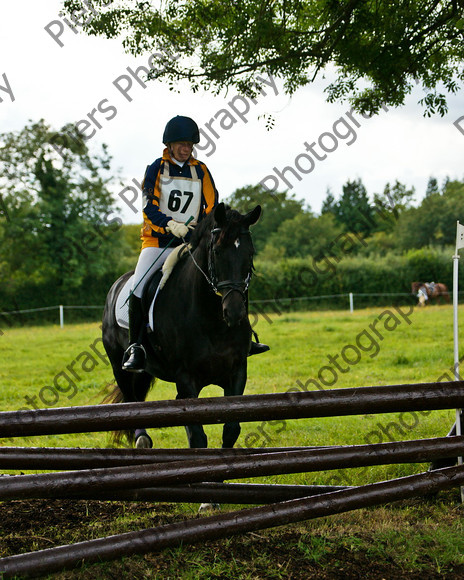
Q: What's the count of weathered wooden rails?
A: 5